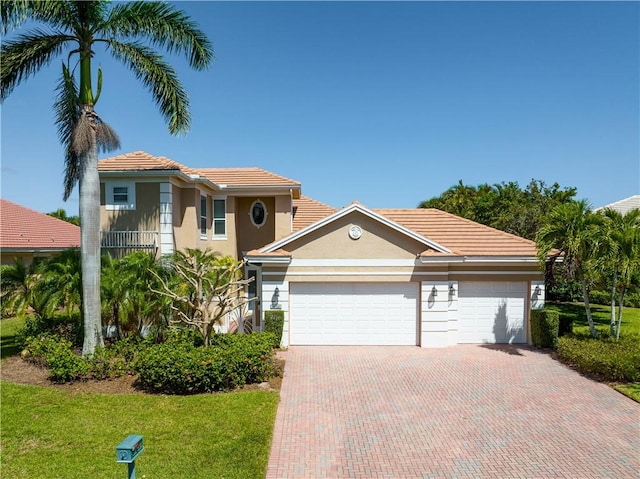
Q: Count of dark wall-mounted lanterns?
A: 4